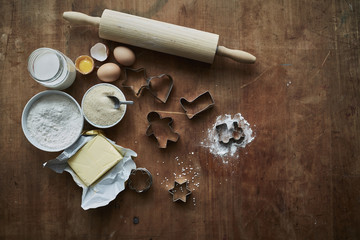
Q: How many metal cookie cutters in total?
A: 7